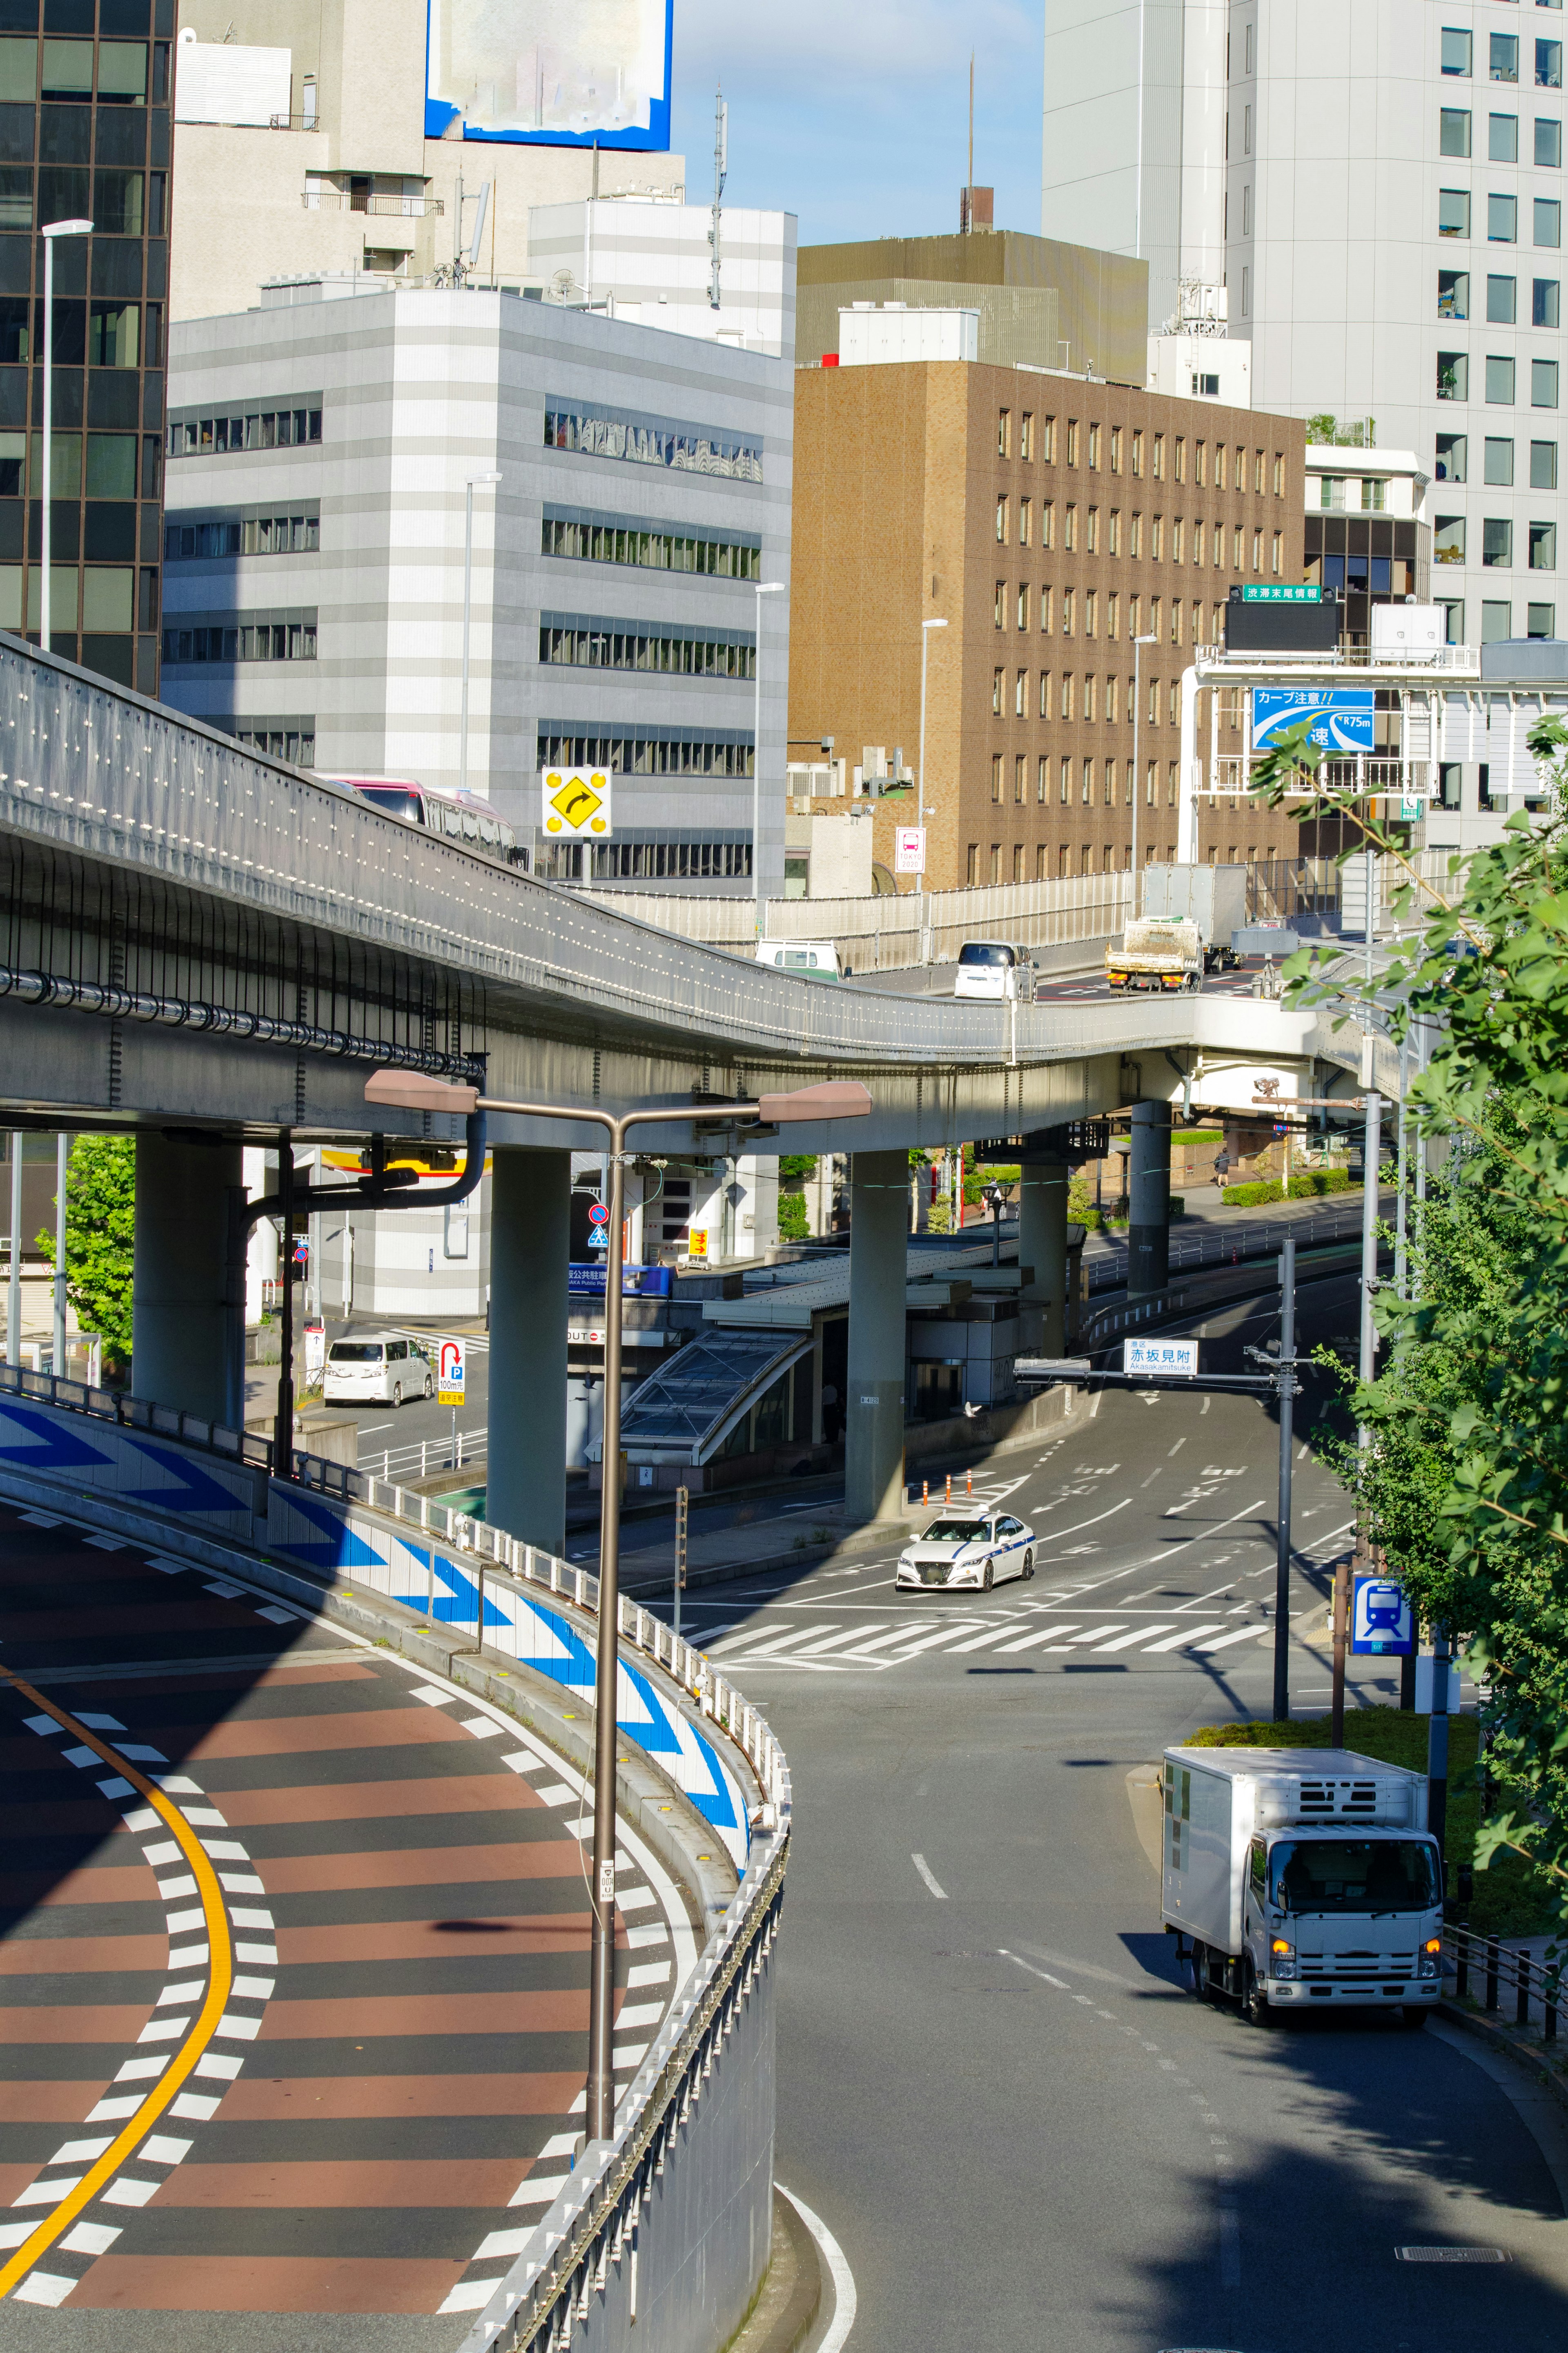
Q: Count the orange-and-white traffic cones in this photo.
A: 3